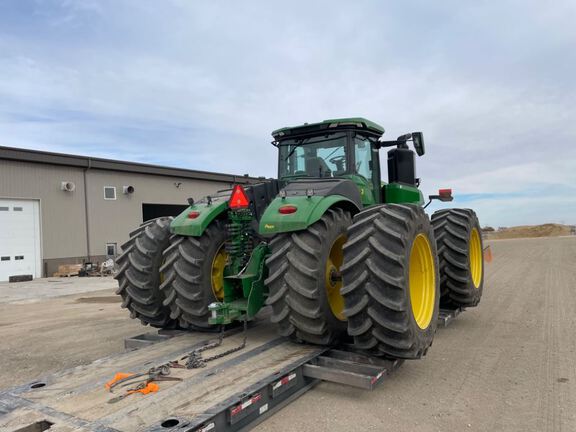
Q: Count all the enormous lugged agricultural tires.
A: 5